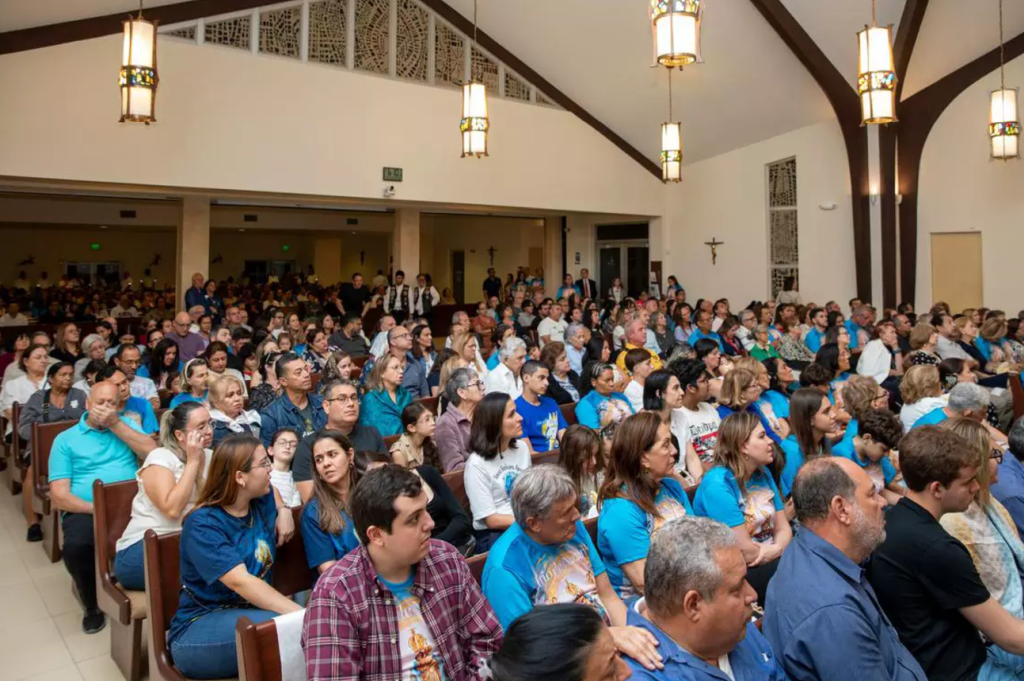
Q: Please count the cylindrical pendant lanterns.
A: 6